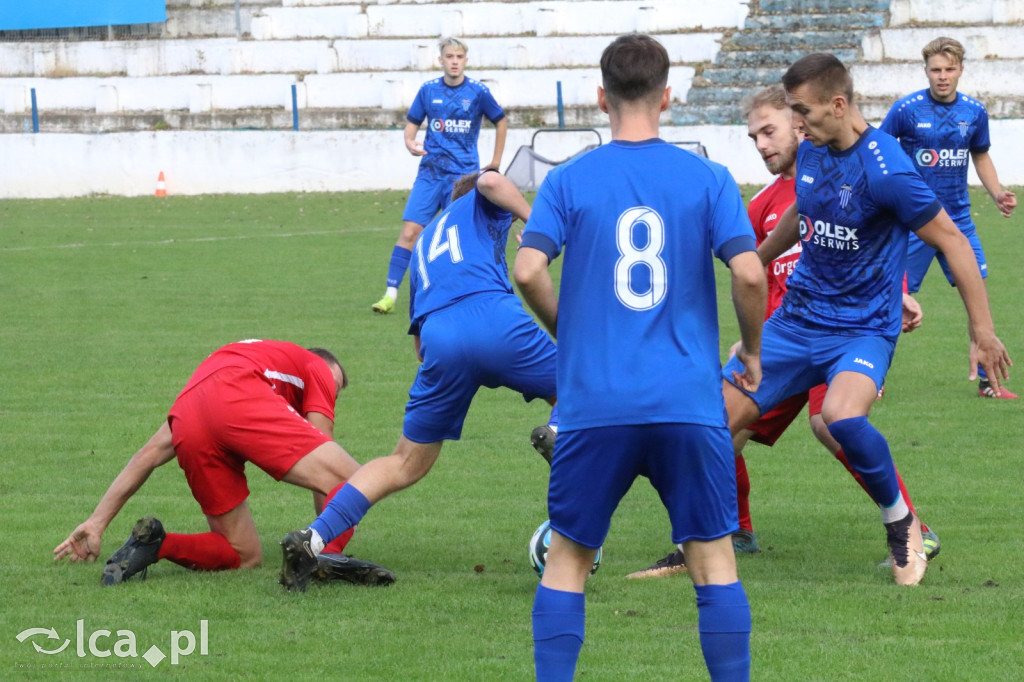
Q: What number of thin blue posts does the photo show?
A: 3